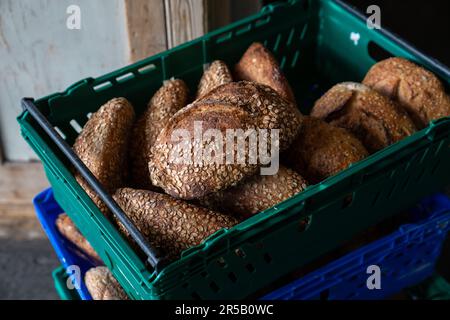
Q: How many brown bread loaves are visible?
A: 12